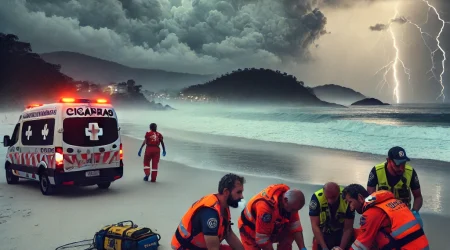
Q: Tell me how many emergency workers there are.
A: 6